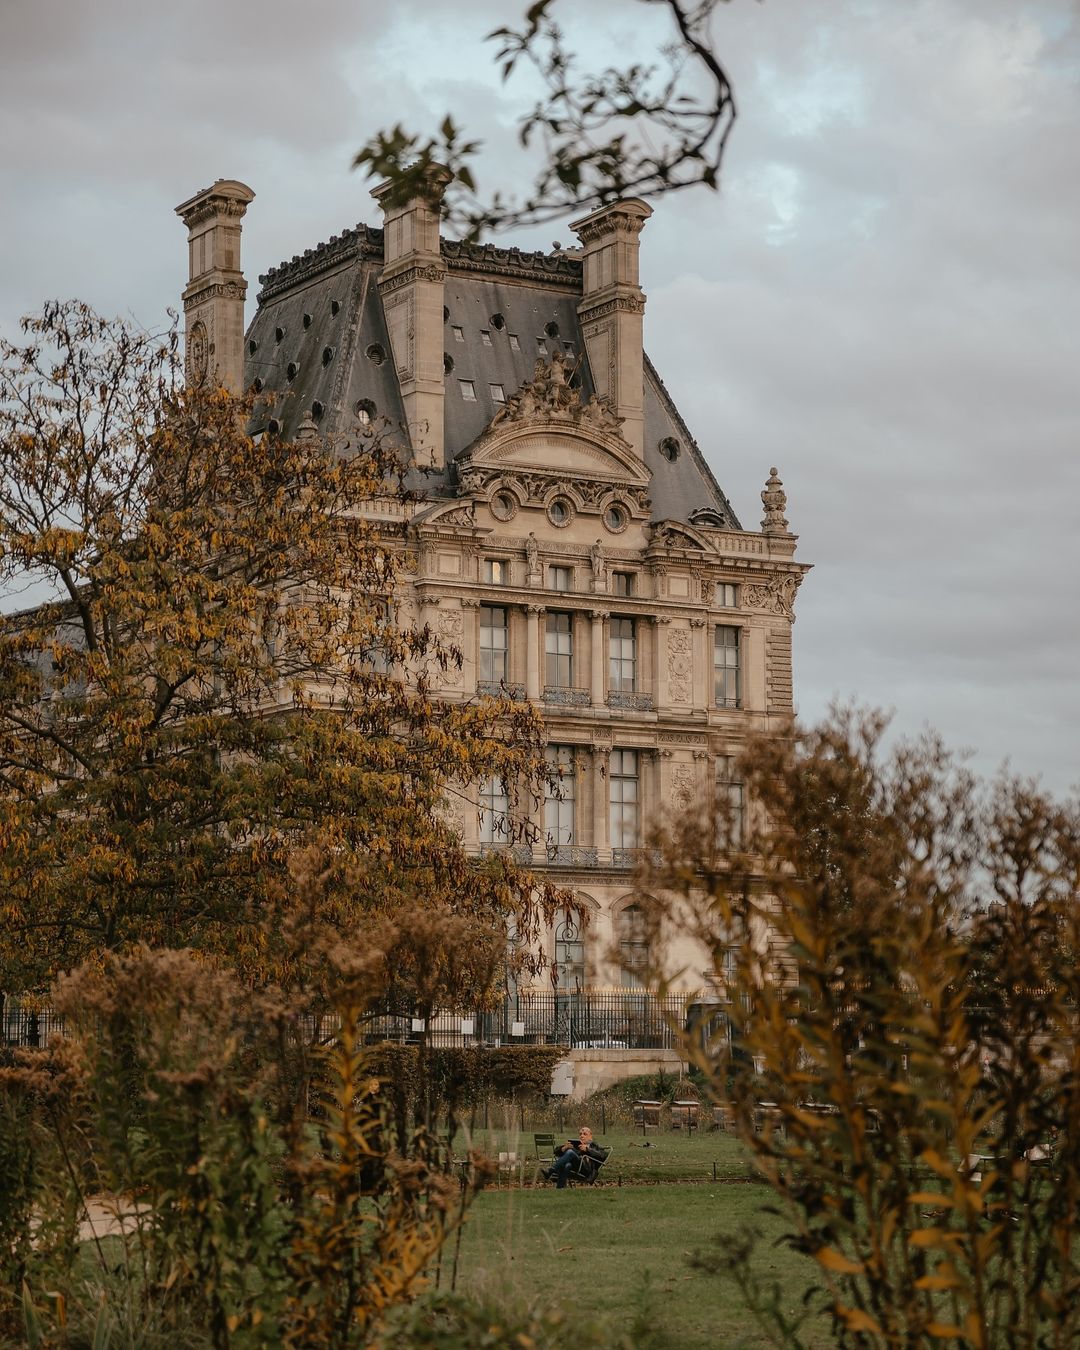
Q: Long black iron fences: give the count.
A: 1